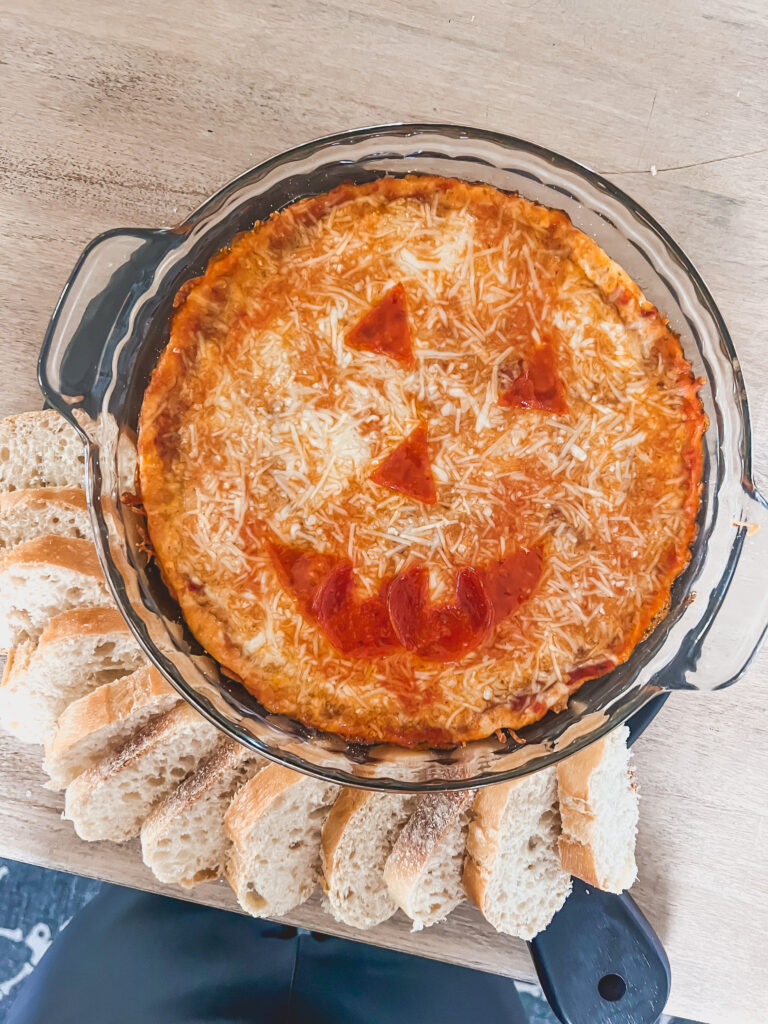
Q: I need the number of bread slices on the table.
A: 12